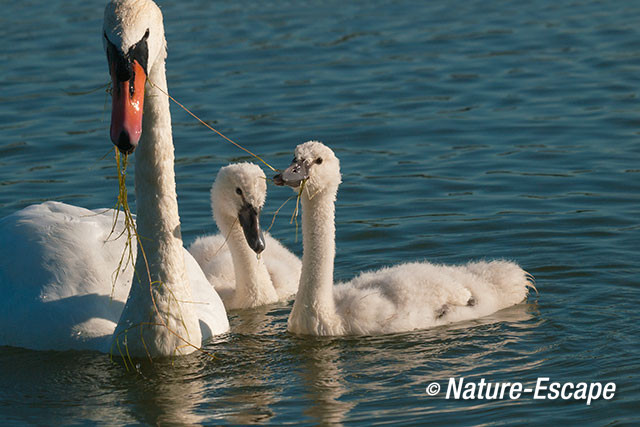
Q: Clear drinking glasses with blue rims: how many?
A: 0